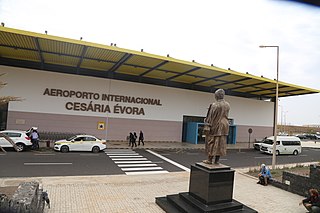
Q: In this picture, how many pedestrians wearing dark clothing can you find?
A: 3